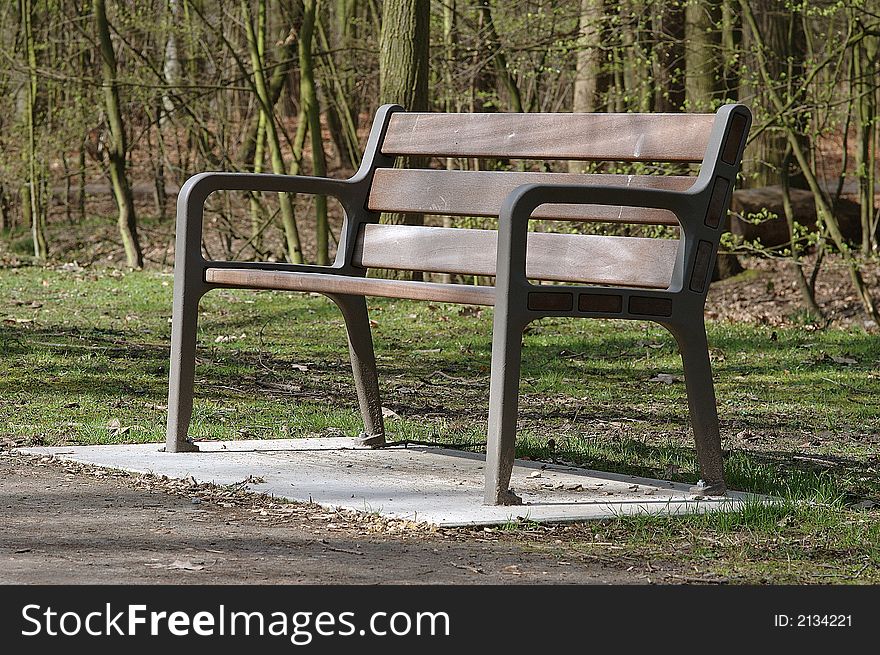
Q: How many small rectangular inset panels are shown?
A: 6